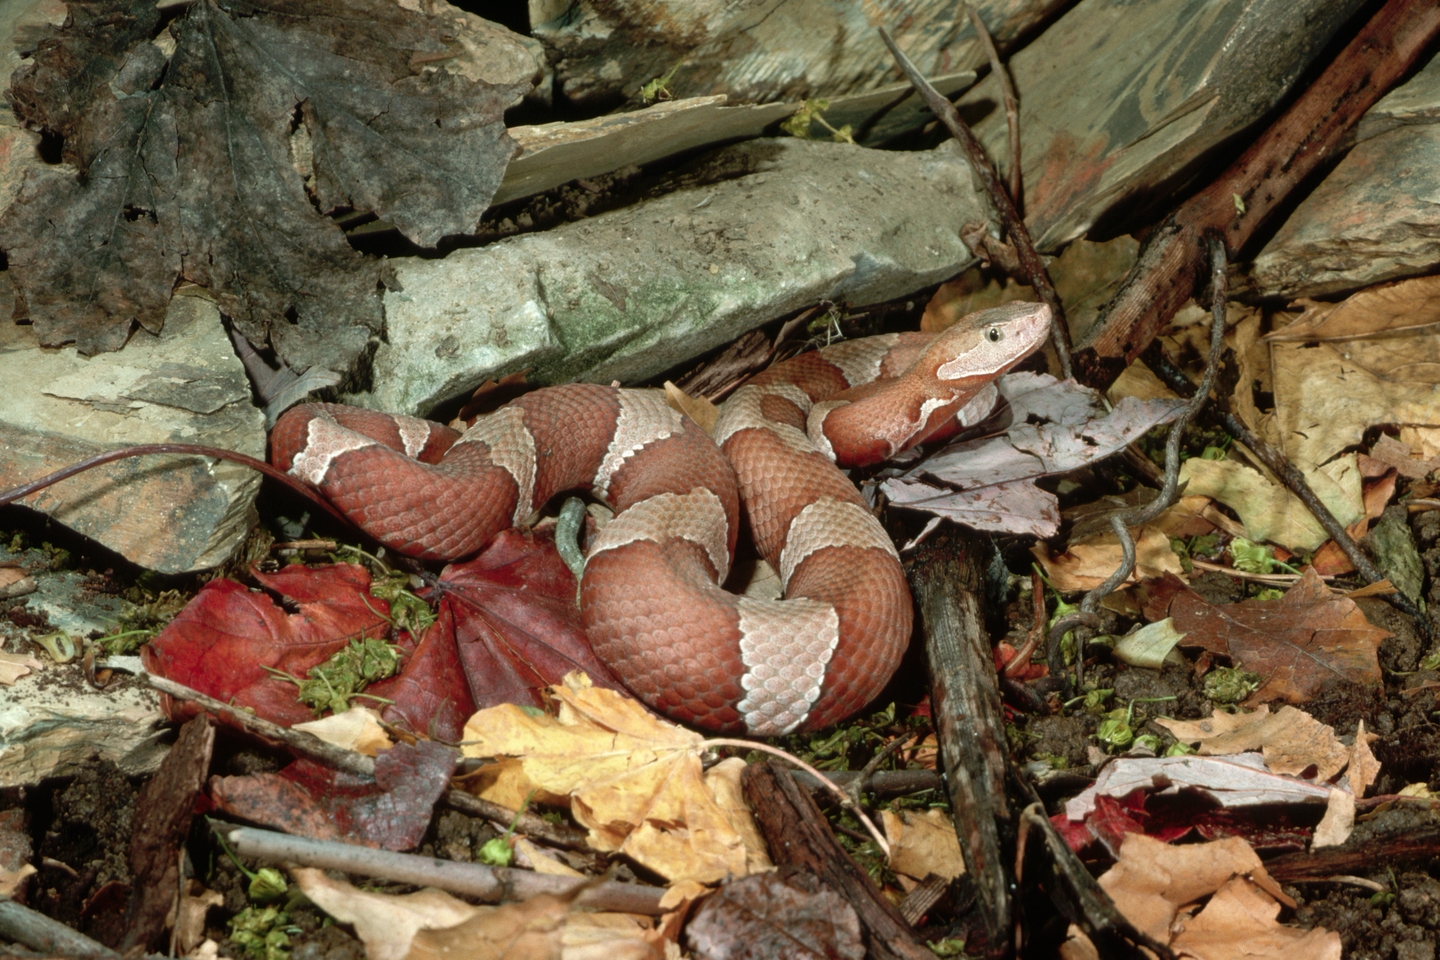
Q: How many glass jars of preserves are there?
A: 0